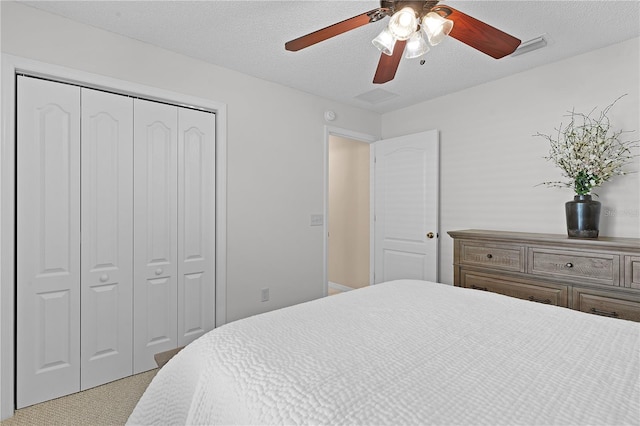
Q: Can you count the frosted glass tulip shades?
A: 4